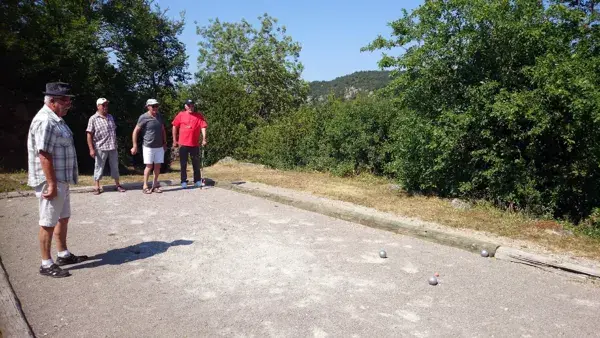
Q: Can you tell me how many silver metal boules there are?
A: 3